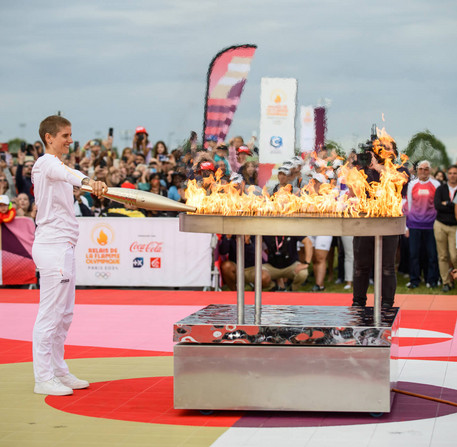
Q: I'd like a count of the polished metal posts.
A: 3